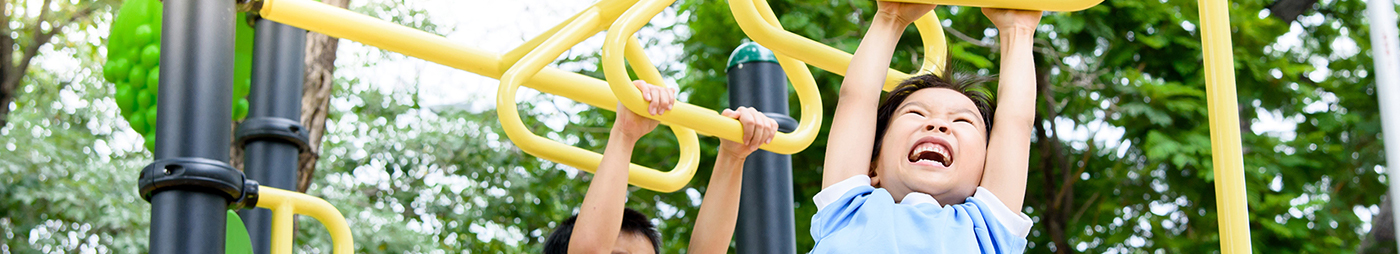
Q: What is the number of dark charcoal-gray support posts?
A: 3